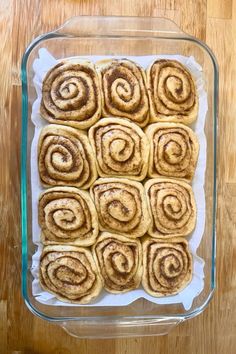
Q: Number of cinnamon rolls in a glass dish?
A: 12